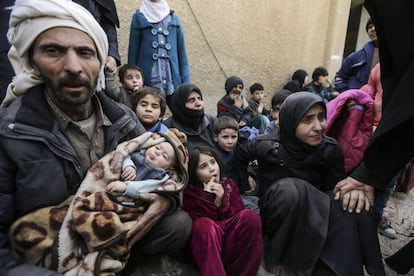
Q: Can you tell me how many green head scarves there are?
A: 0